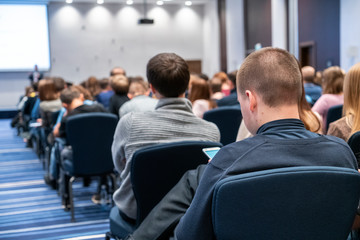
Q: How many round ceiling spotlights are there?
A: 5